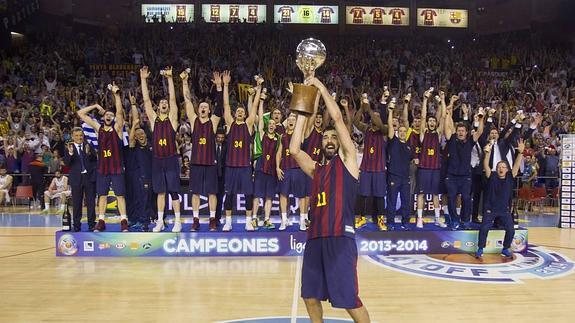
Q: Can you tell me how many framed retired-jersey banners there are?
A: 5